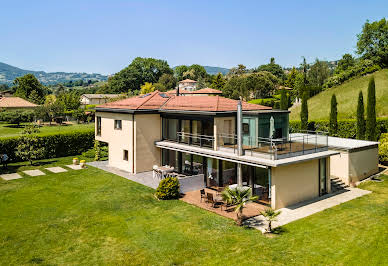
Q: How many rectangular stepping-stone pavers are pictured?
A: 4